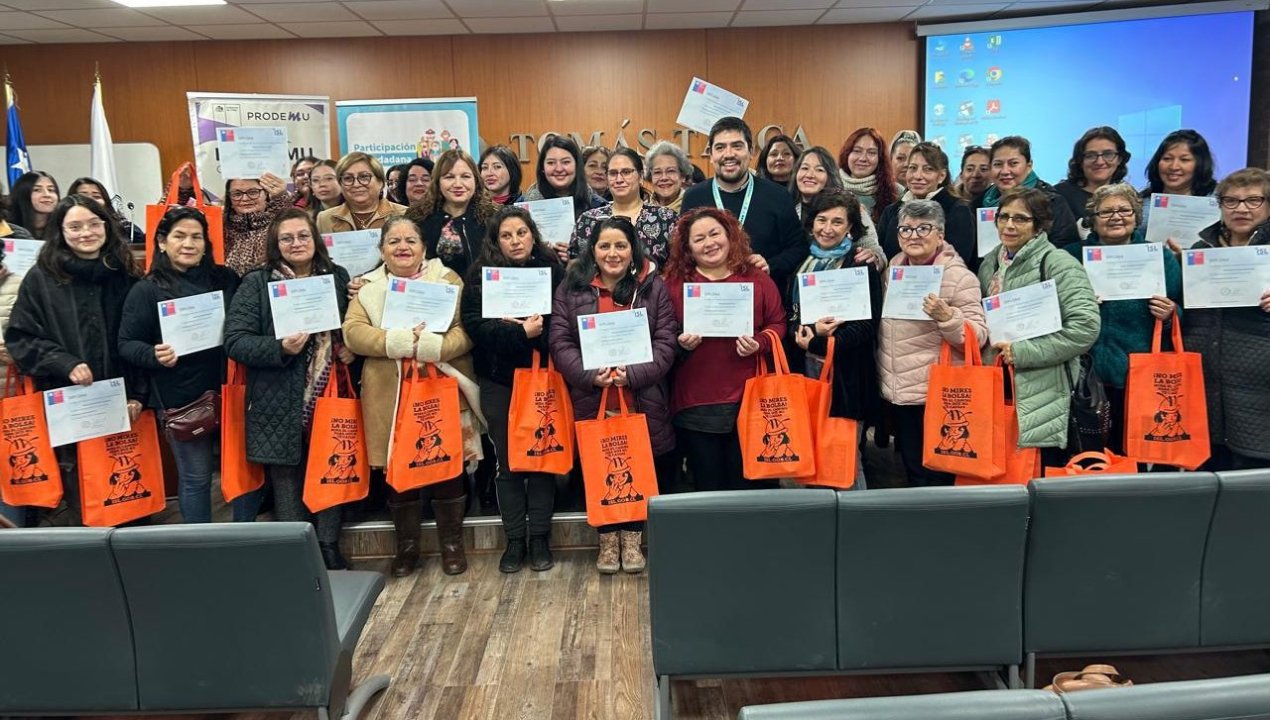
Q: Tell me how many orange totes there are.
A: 14